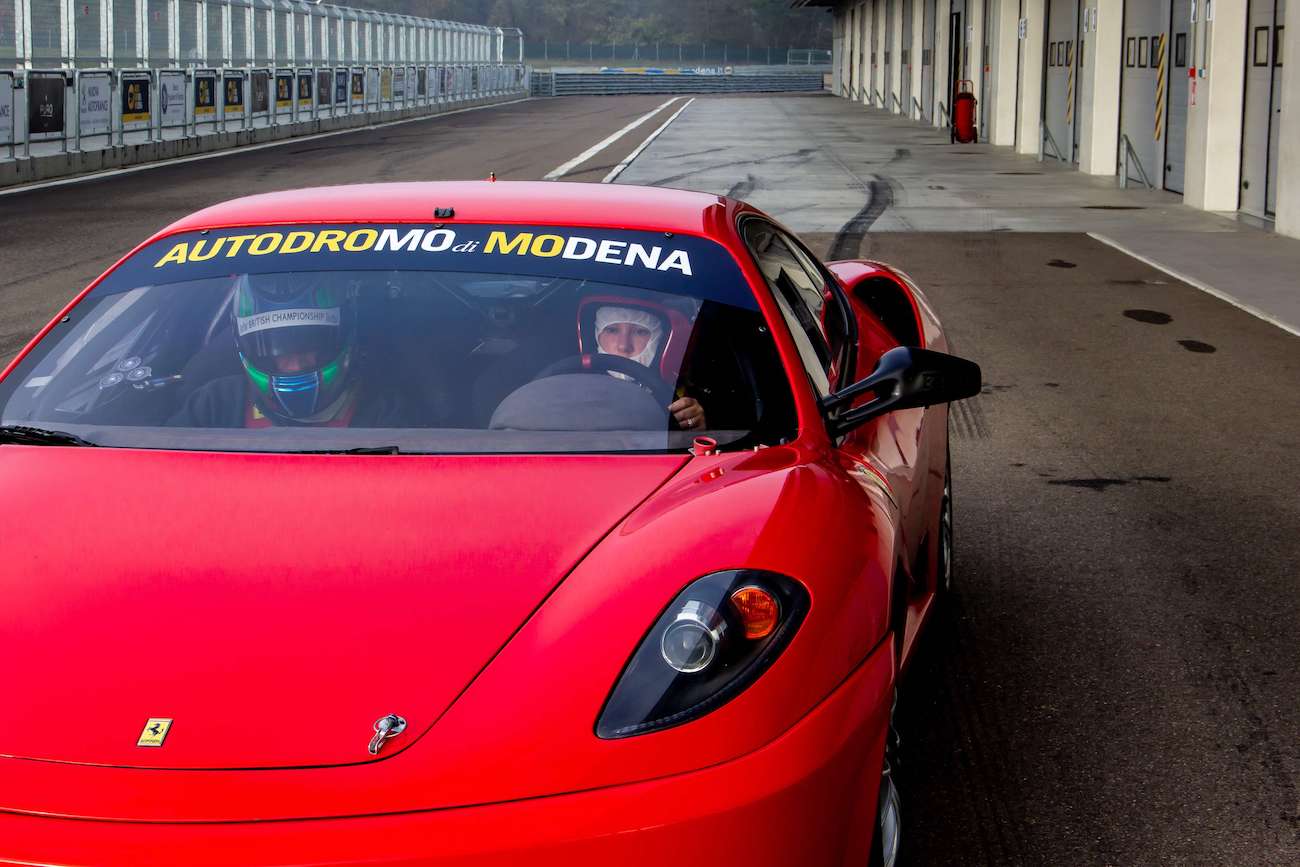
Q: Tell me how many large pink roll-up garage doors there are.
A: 0